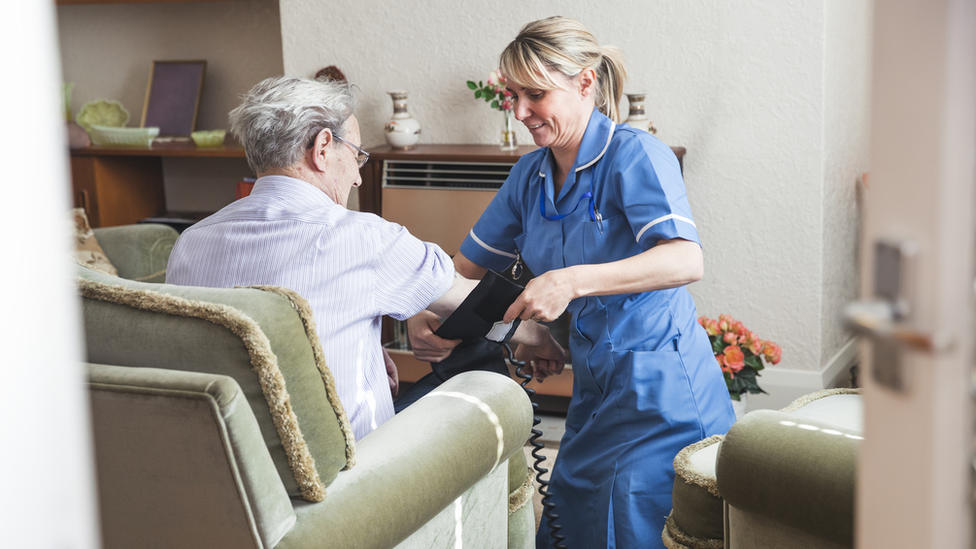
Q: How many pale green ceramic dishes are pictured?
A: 3